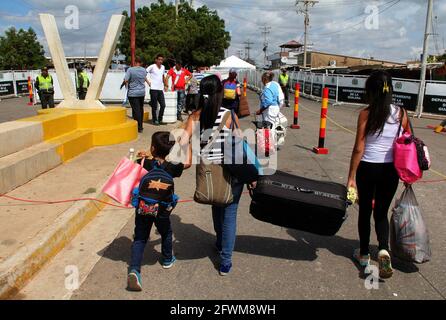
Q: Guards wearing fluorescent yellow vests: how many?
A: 3